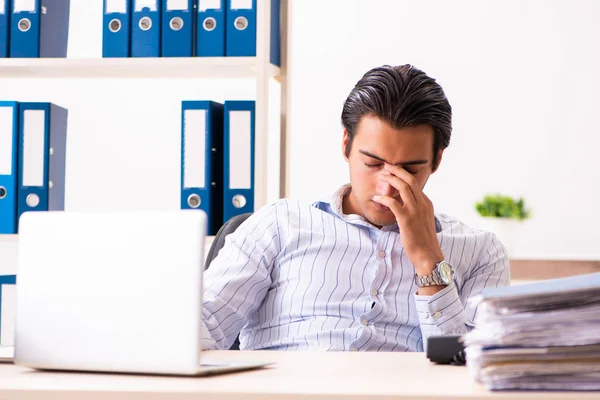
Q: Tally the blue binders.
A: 12